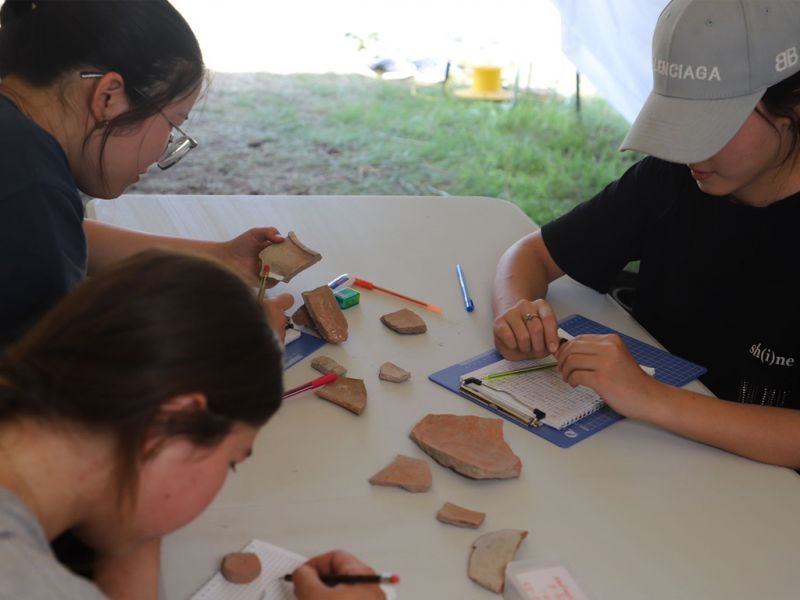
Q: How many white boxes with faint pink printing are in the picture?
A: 1